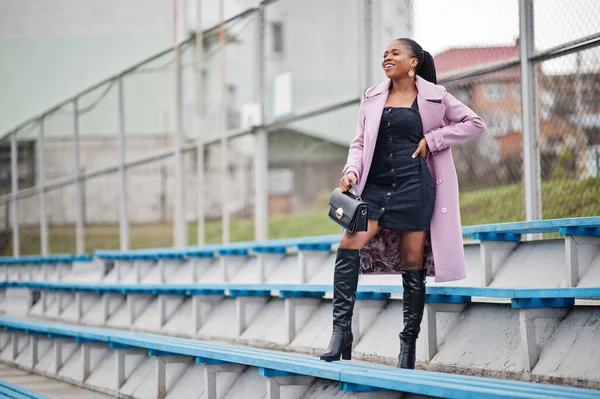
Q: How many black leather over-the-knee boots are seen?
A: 2